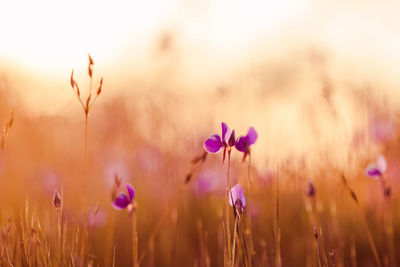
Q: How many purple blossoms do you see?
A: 5